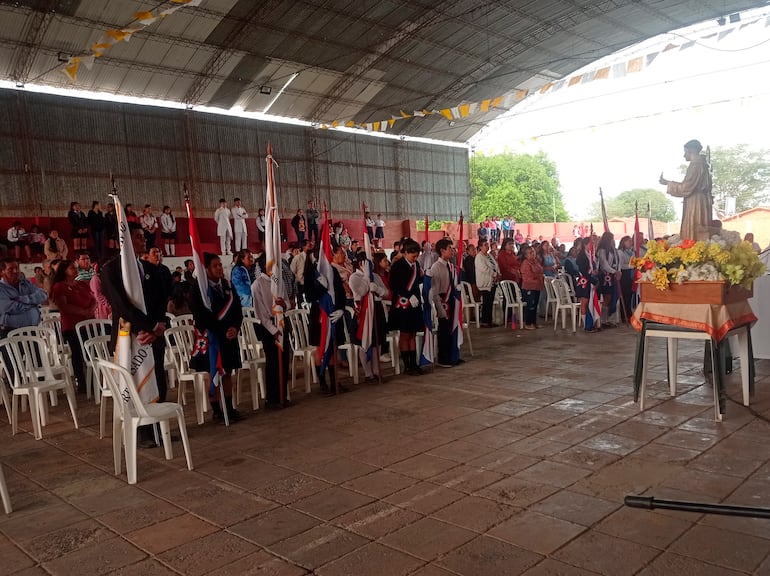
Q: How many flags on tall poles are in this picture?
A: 11